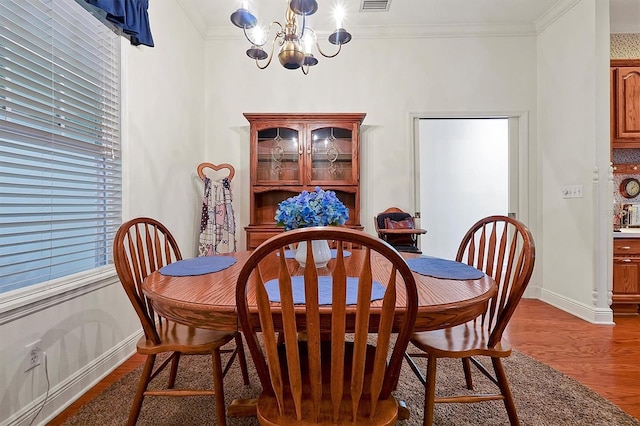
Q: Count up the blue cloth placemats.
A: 4